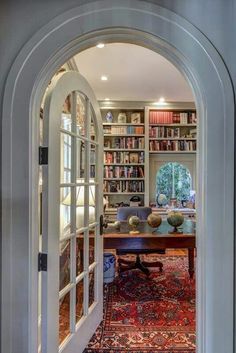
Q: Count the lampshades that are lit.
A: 1